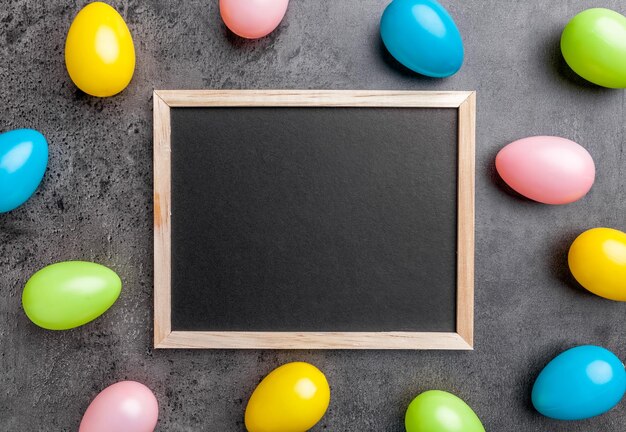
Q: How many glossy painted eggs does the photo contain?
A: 12